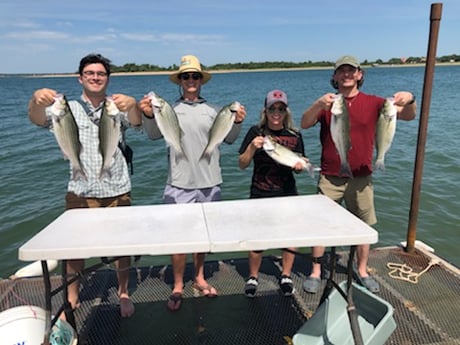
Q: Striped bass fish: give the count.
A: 7